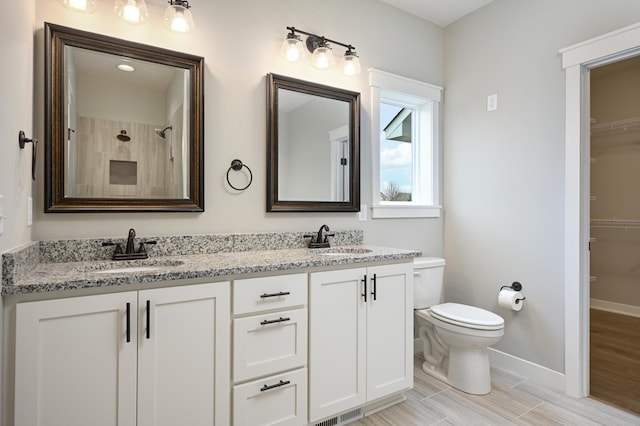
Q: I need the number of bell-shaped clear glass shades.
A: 6